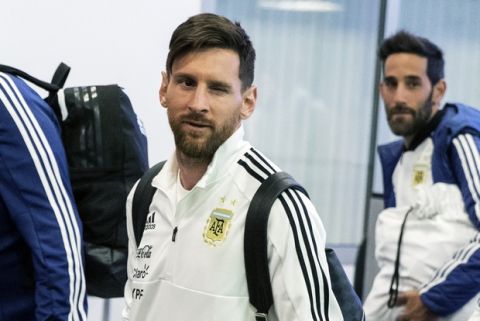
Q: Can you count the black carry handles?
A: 1